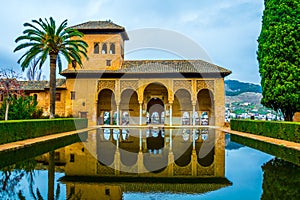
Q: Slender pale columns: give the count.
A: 4